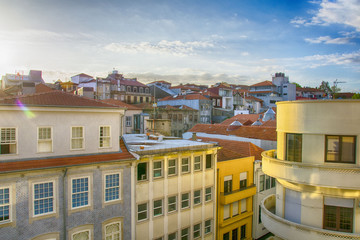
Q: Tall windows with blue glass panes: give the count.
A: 4